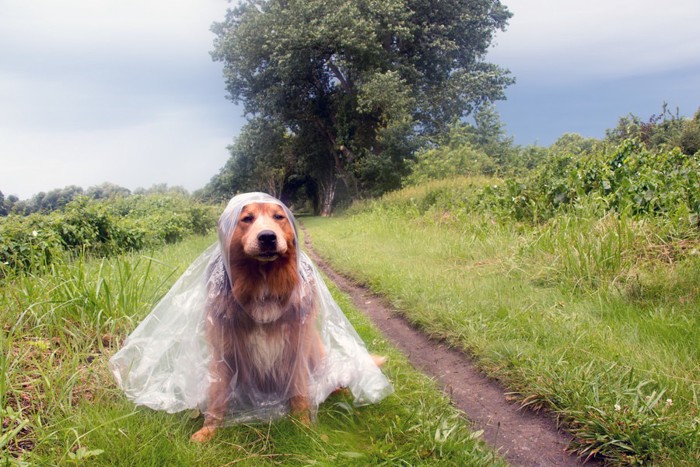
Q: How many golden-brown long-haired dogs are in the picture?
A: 1